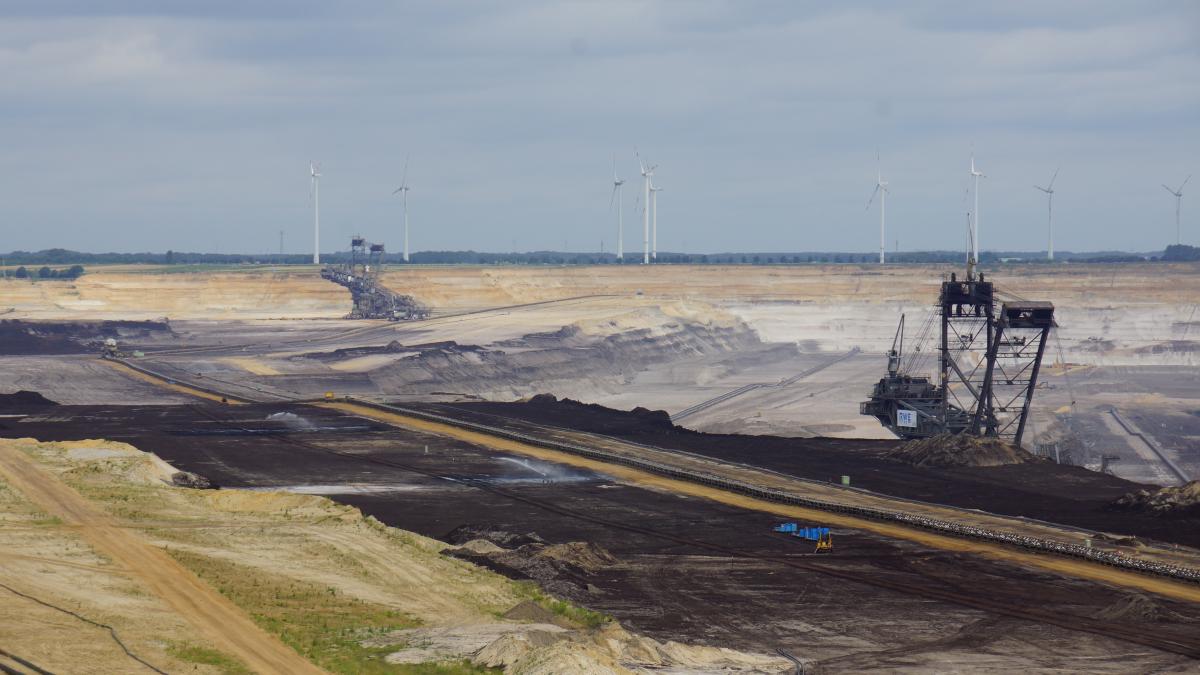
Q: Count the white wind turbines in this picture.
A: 9